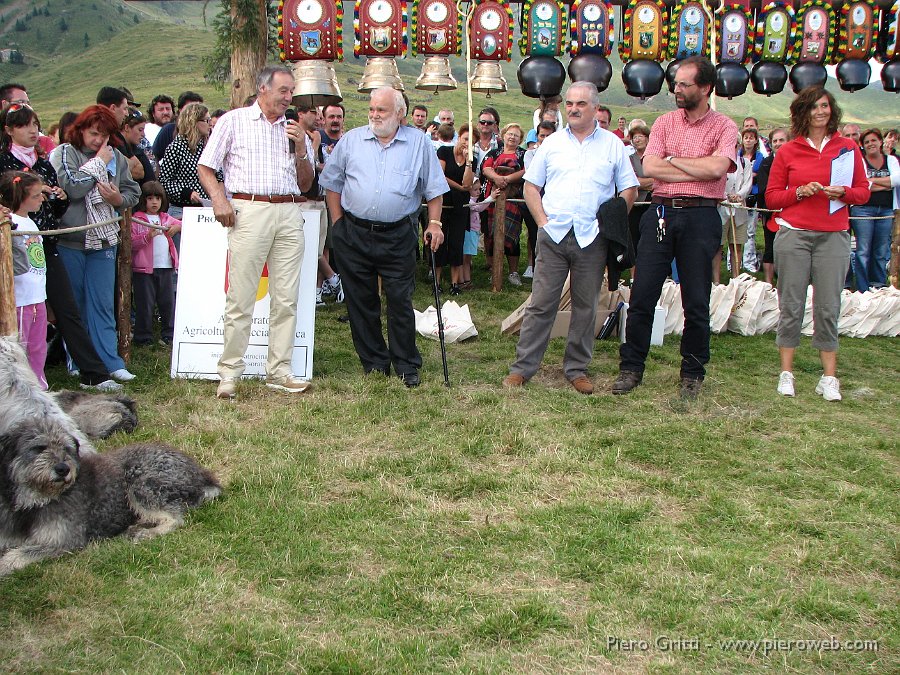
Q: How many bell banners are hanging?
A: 13